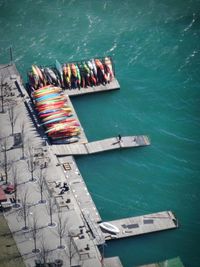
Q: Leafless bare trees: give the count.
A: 13